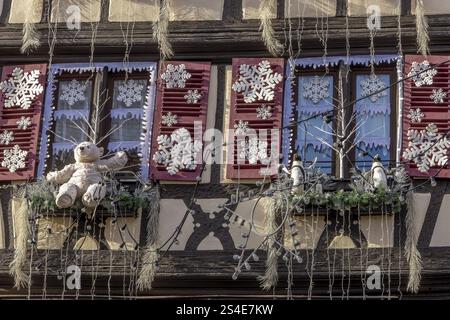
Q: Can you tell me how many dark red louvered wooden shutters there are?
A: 4